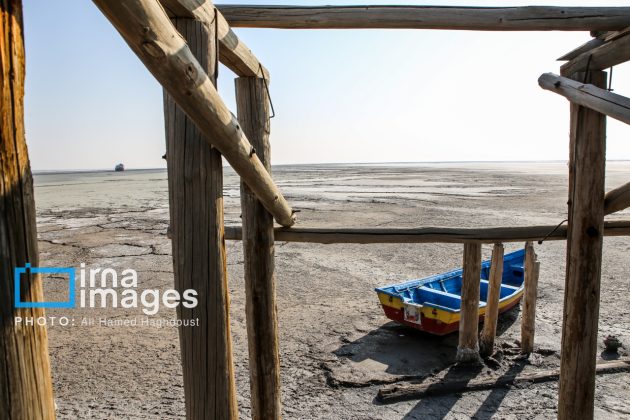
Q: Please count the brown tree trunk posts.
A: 7